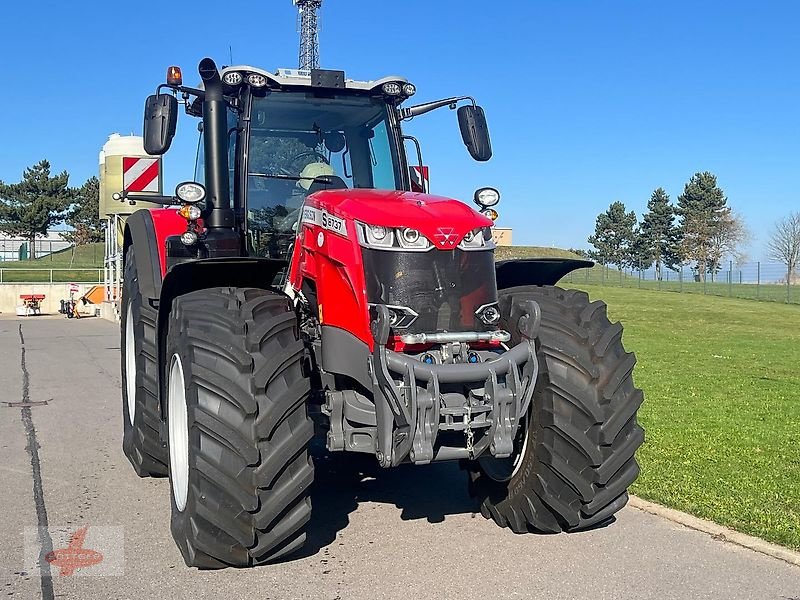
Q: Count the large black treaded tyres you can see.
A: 3